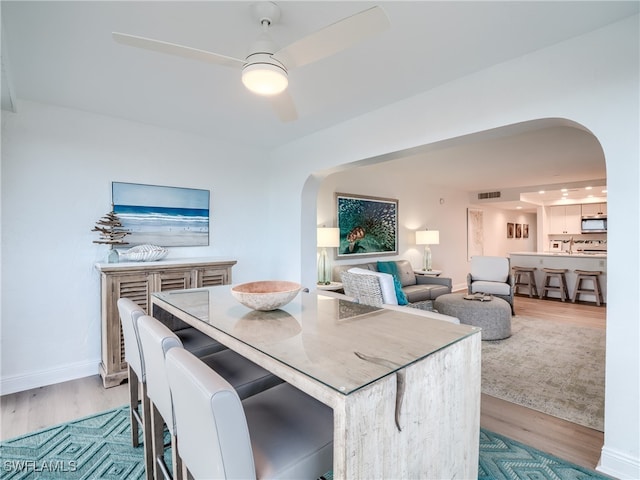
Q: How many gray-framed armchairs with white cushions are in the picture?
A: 2